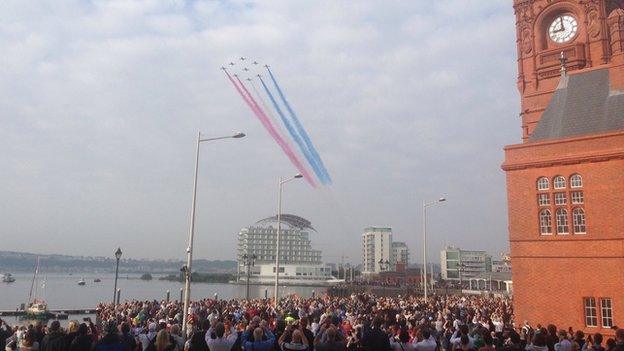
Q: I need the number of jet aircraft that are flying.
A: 9